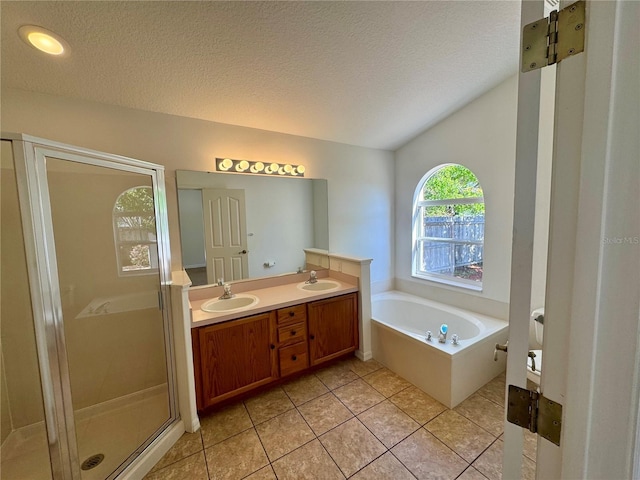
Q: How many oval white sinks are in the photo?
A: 2